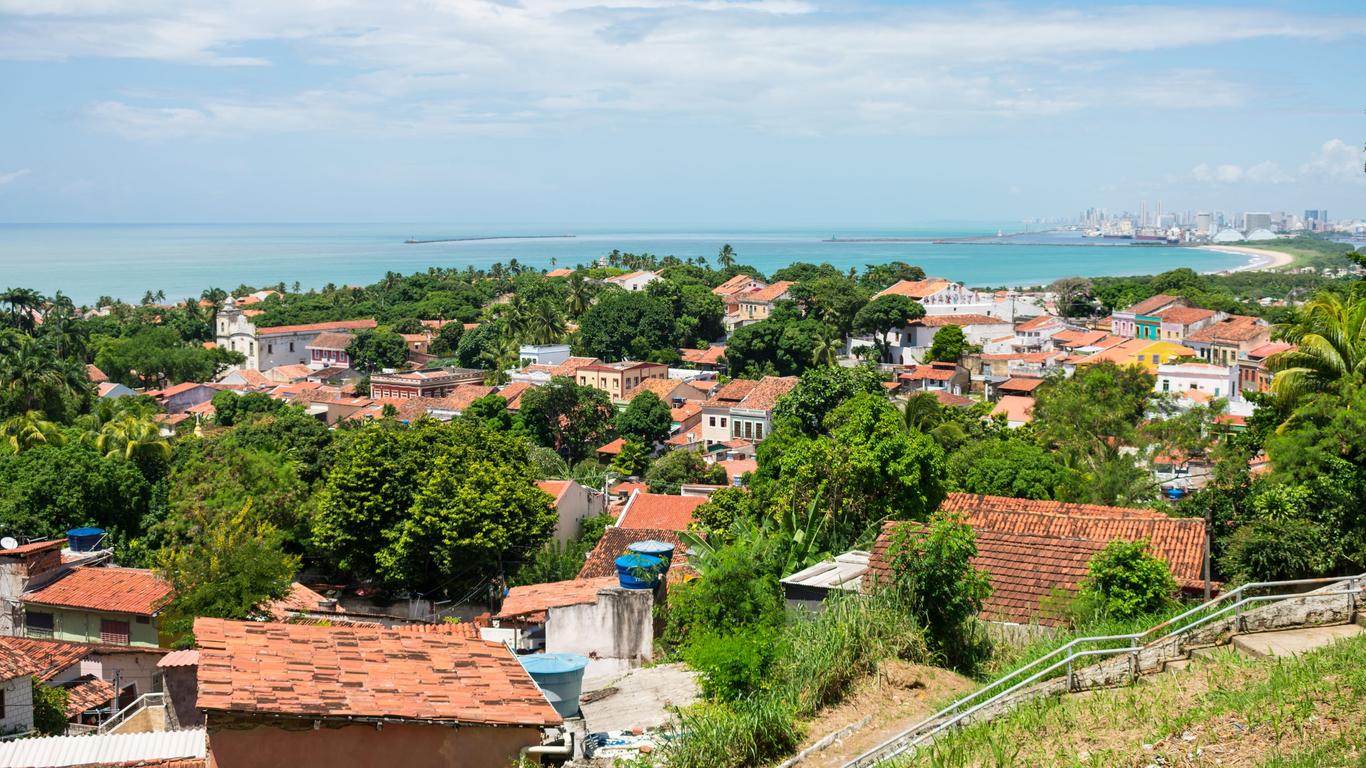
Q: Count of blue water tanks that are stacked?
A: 2